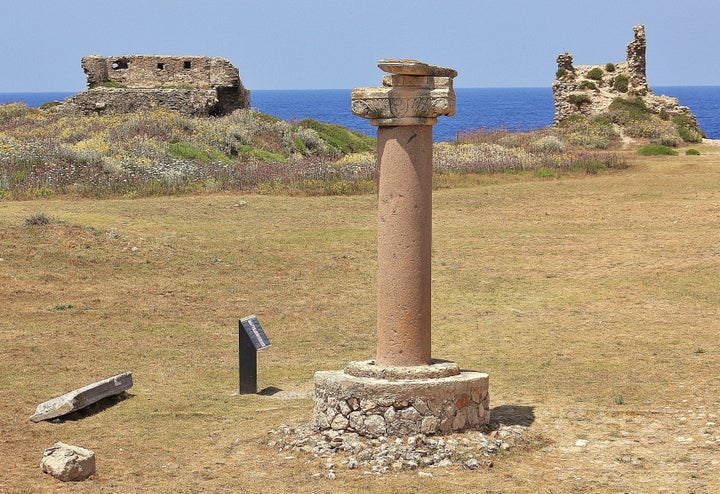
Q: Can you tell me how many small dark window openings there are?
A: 3